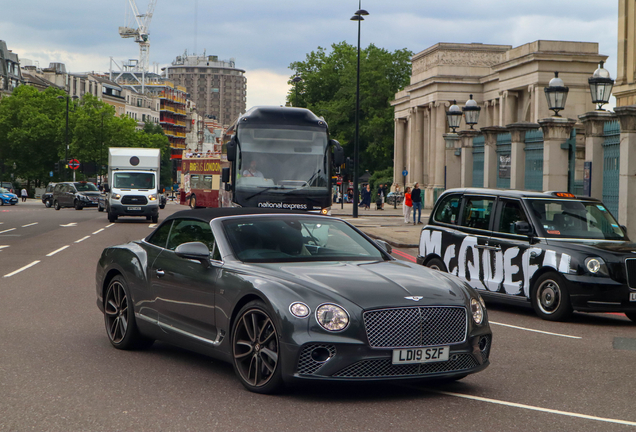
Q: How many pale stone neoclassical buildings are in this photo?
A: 1